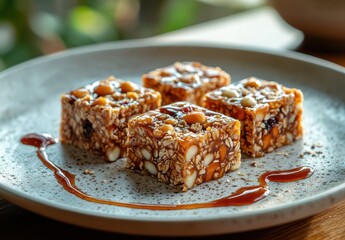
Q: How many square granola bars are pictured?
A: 4